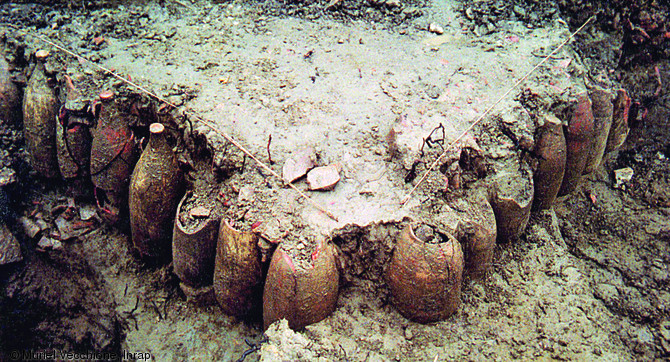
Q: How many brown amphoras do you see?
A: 15